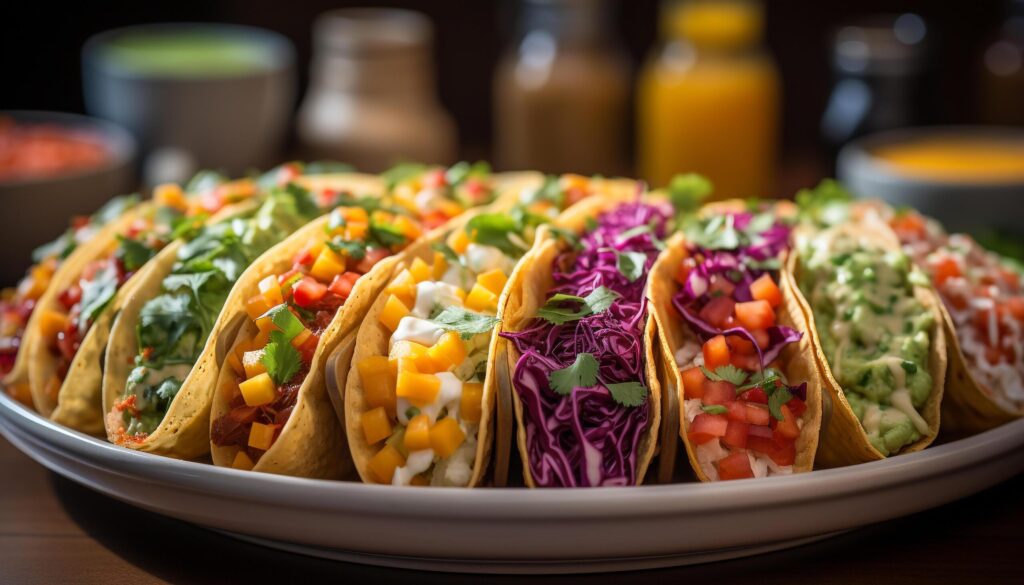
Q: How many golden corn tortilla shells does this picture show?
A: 9